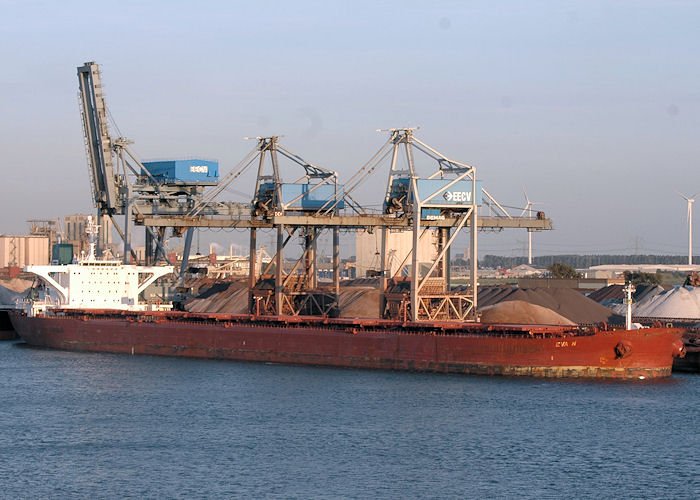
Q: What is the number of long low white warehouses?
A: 1